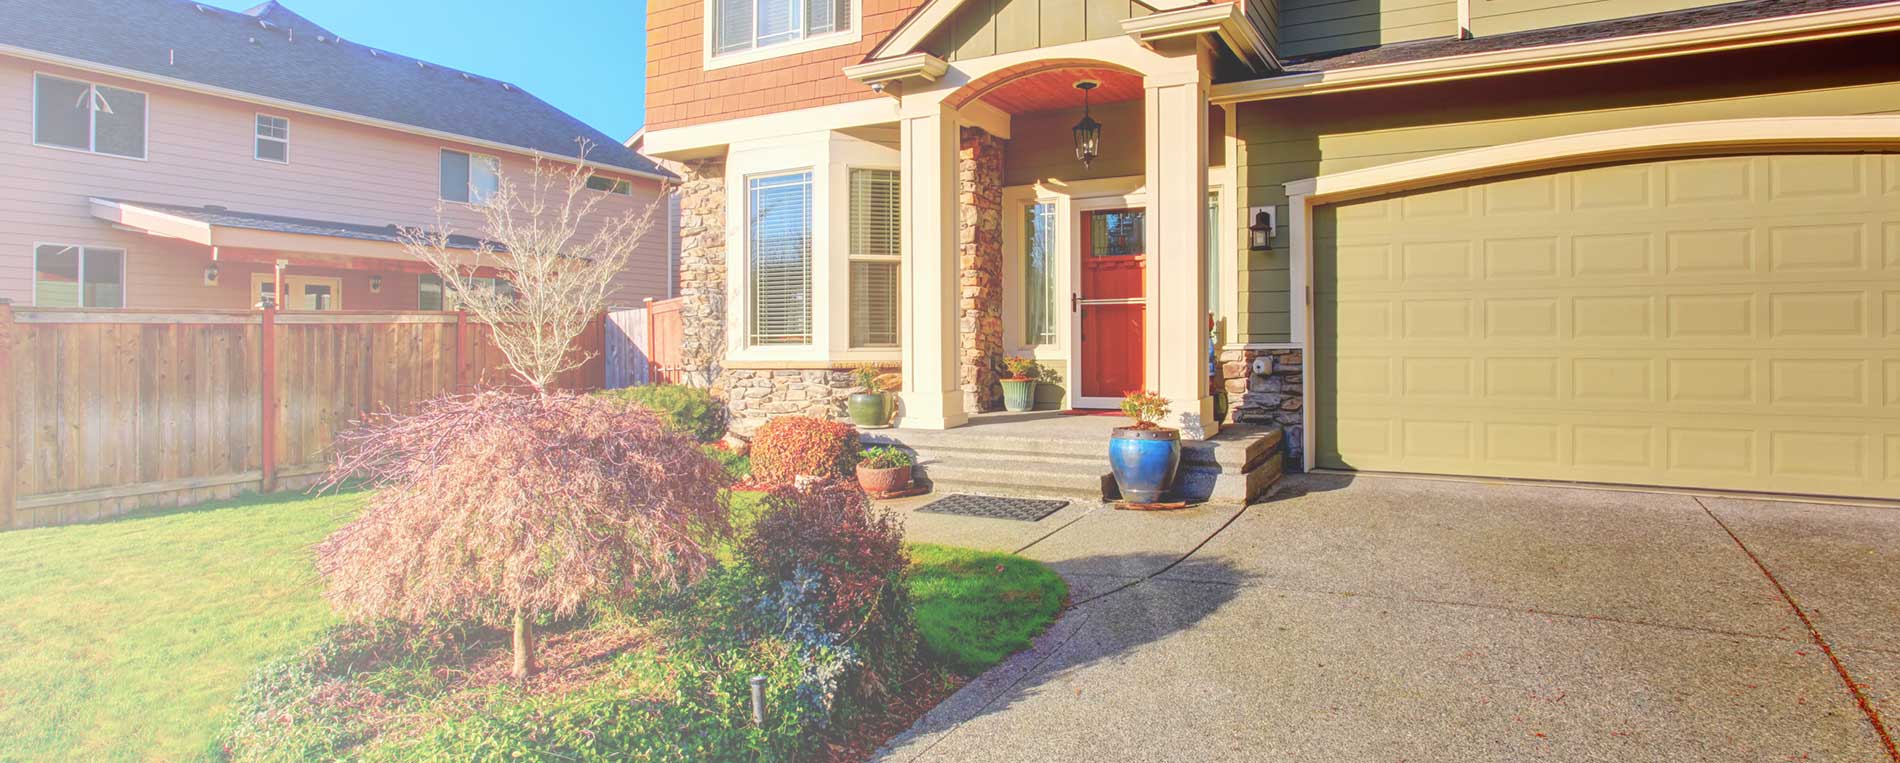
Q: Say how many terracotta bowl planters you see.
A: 1